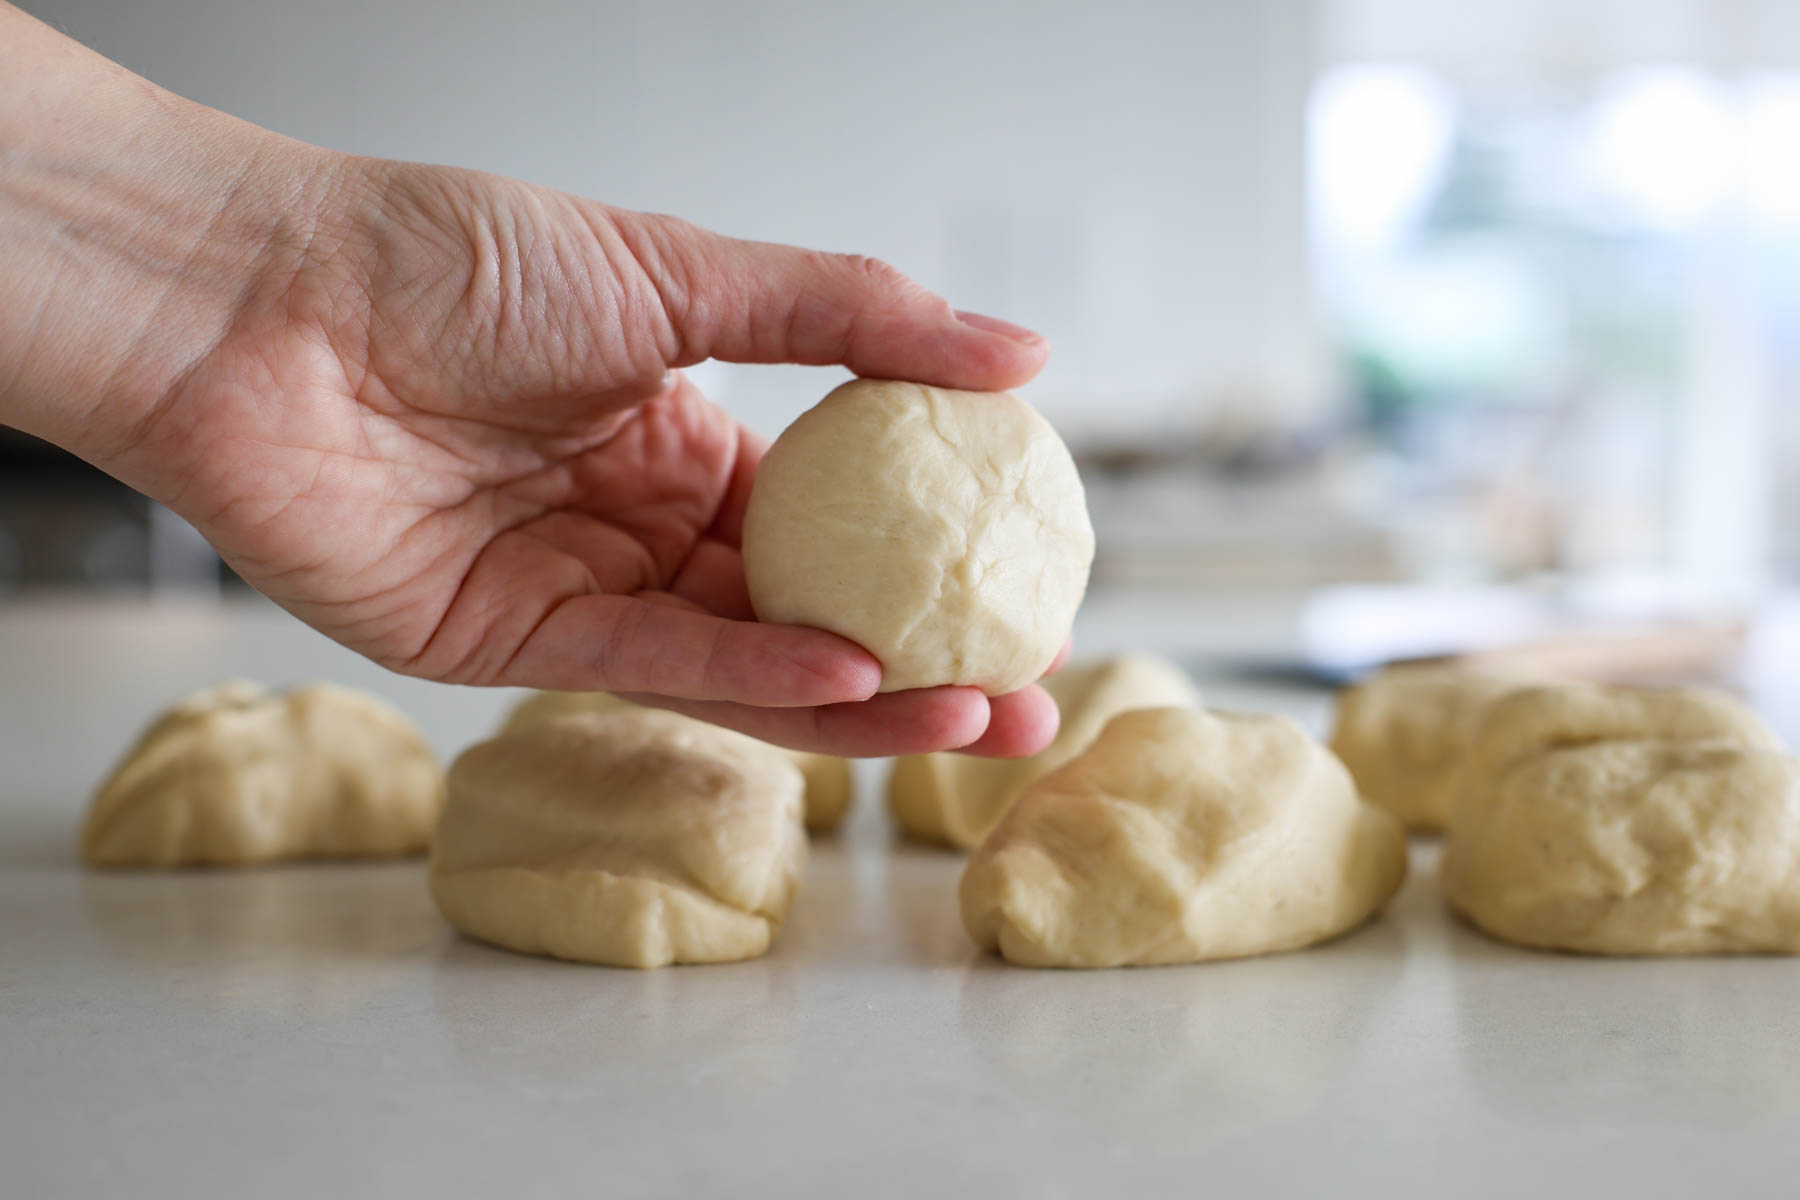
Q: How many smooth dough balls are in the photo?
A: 1